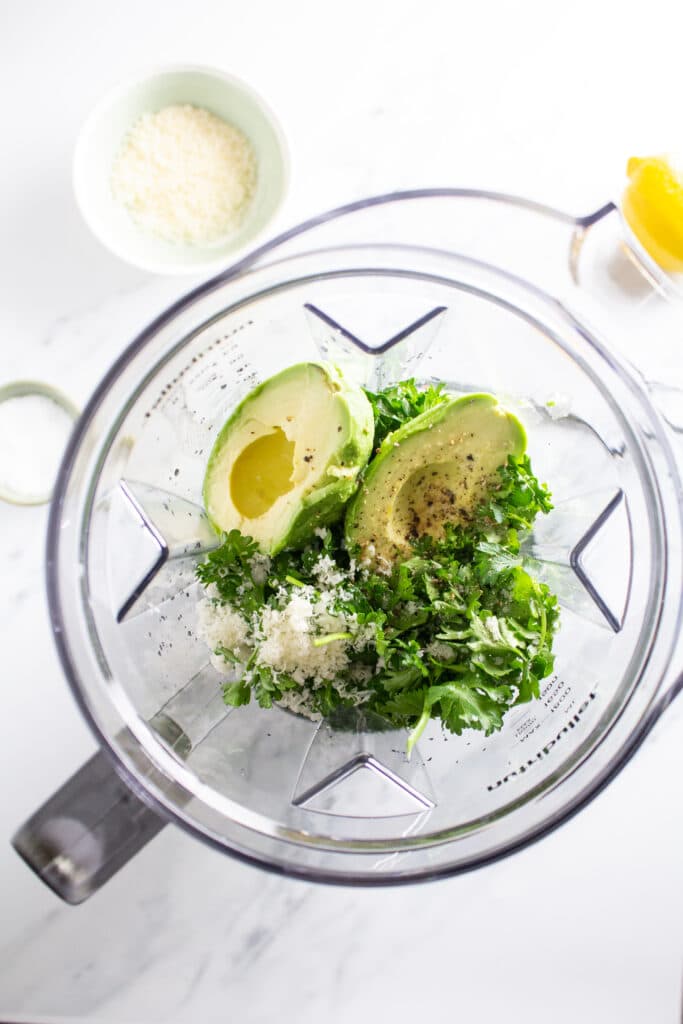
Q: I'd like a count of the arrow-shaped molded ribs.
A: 4